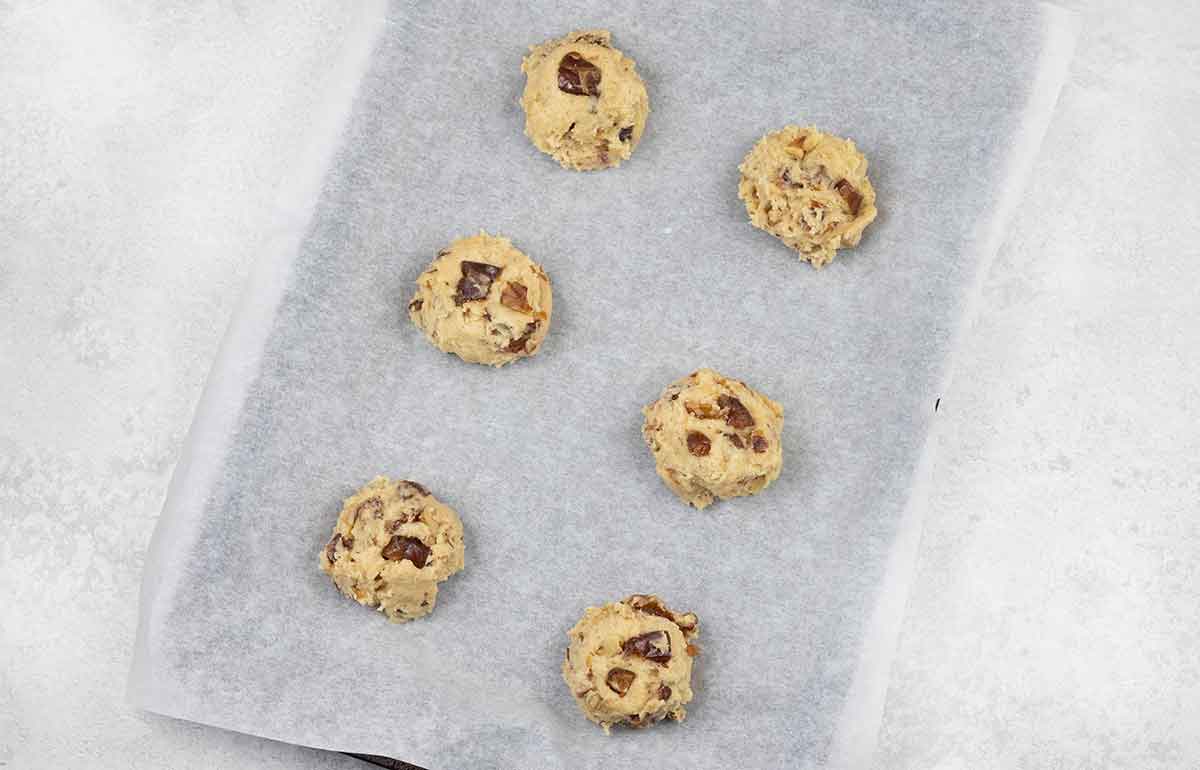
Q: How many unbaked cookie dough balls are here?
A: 6